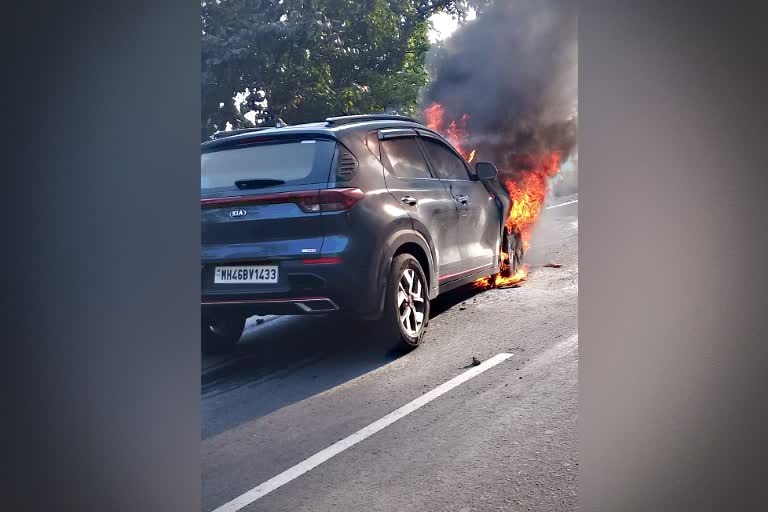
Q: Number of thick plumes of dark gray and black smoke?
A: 1